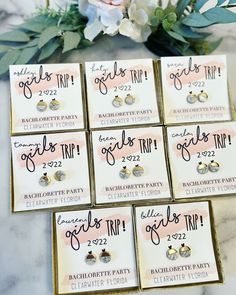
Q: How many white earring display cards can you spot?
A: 8